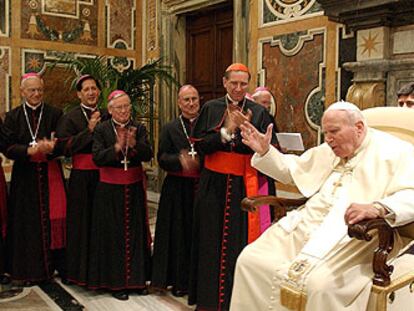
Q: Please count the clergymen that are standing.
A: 6